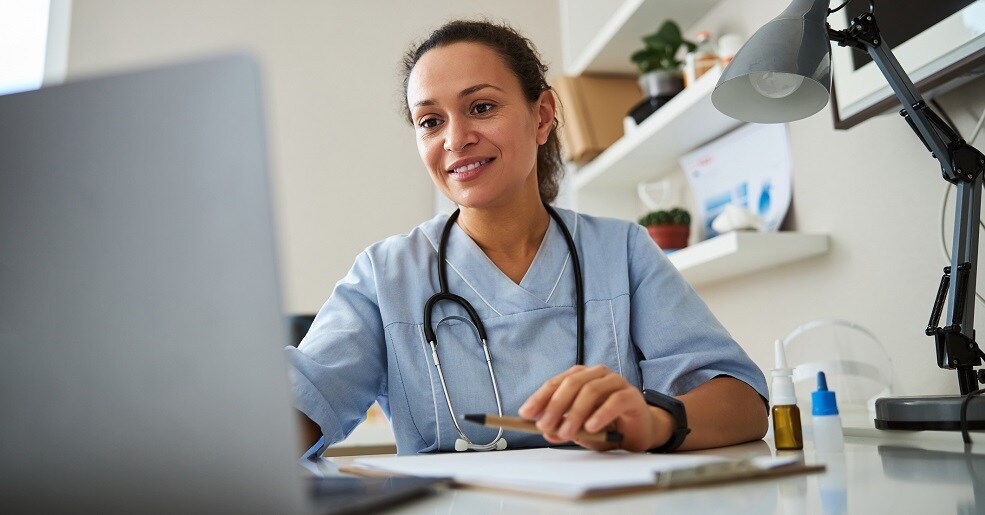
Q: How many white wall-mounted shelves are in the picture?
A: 3